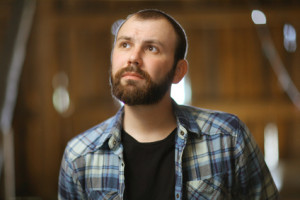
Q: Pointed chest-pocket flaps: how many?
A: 2